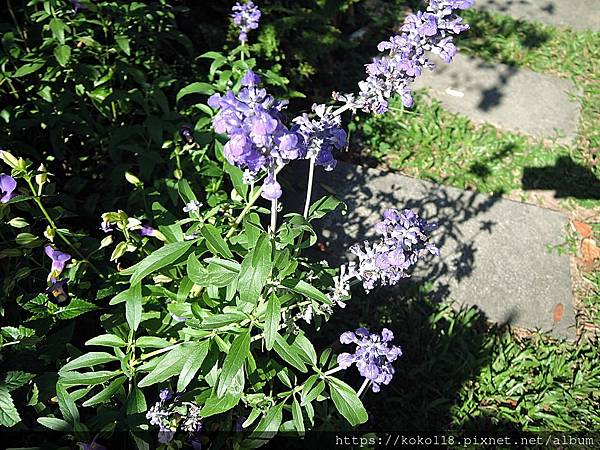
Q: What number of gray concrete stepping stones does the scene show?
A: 3